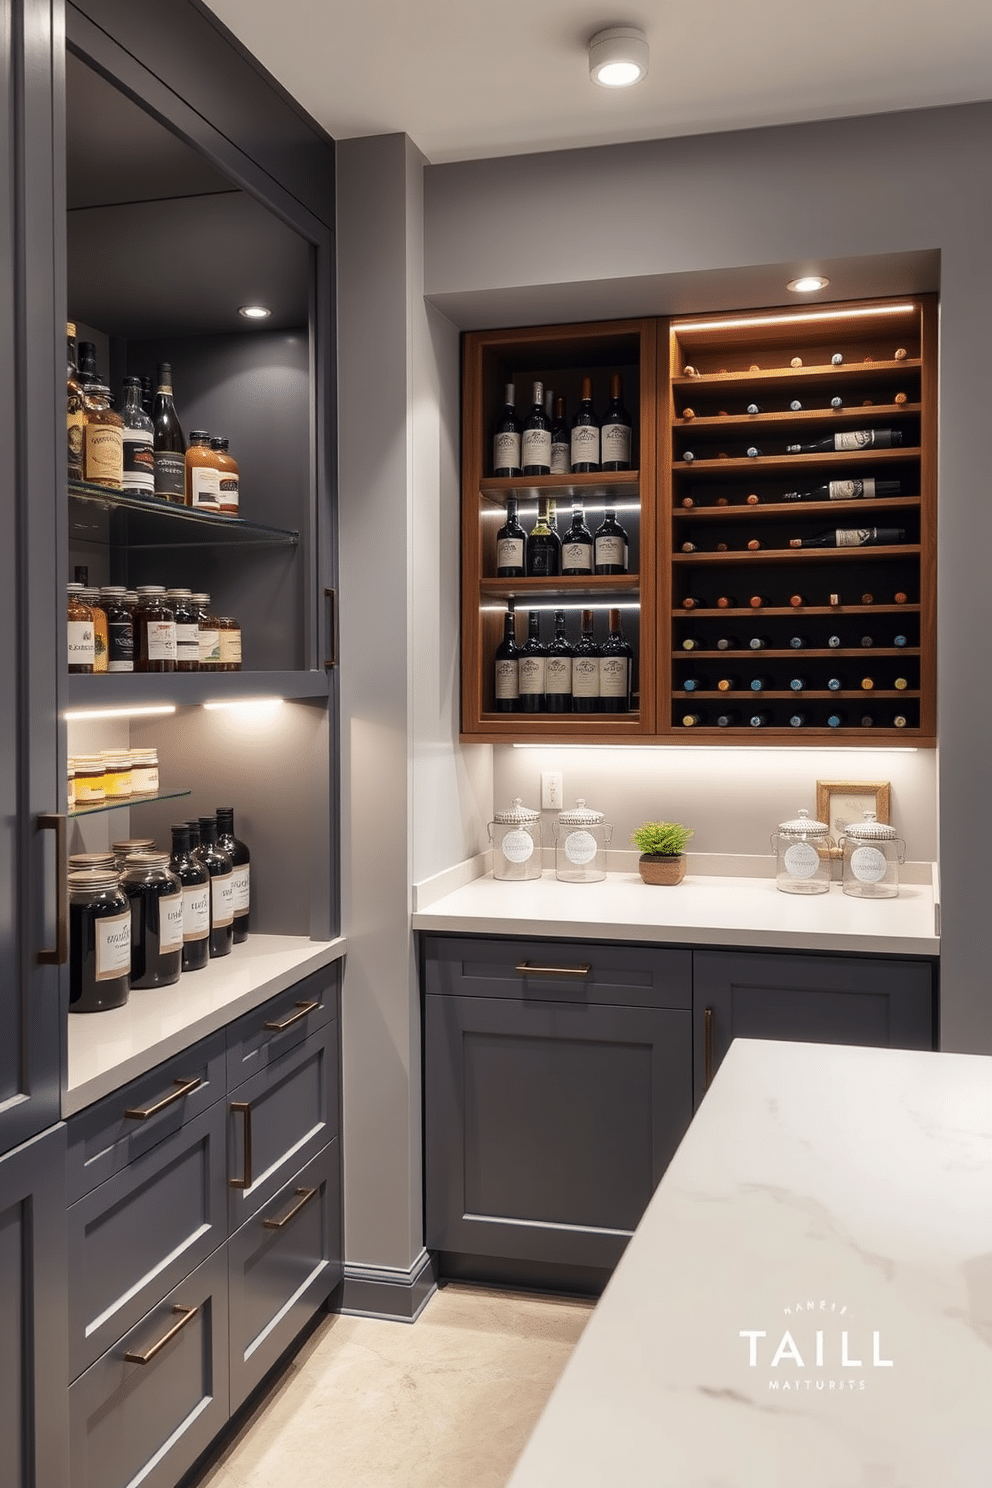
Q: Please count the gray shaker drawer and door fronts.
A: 11